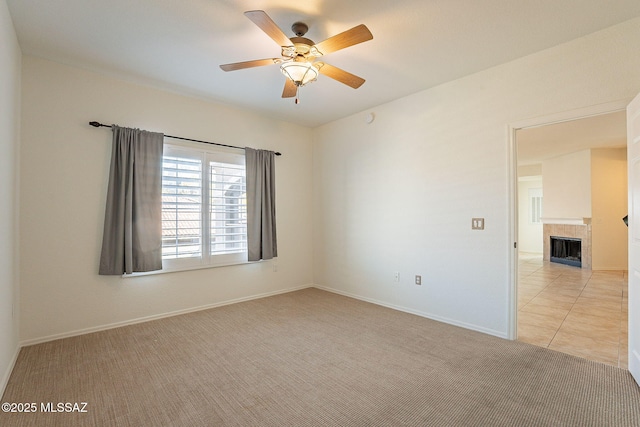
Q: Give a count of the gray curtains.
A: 2